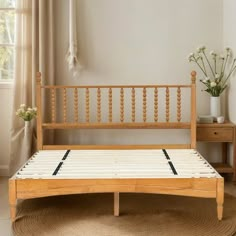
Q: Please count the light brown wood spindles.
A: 12